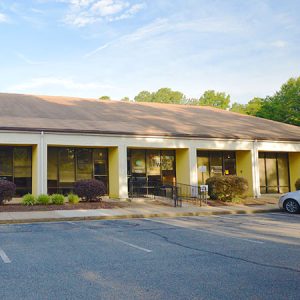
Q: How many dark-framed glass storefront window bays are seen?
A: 5